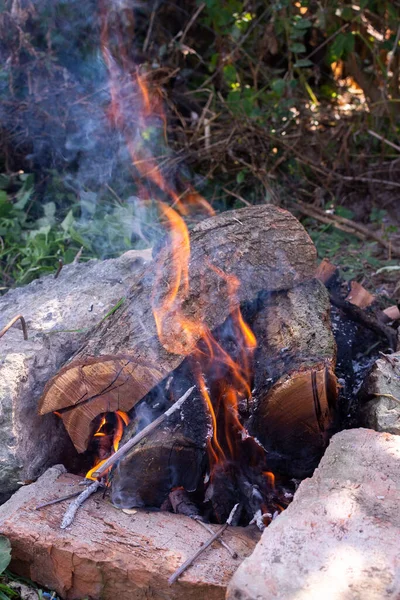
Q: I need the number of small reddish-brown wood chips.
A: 3